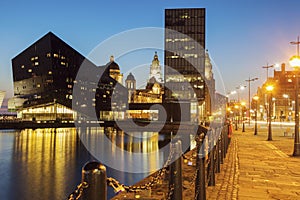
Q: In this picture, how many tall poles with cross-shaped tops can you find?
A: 3